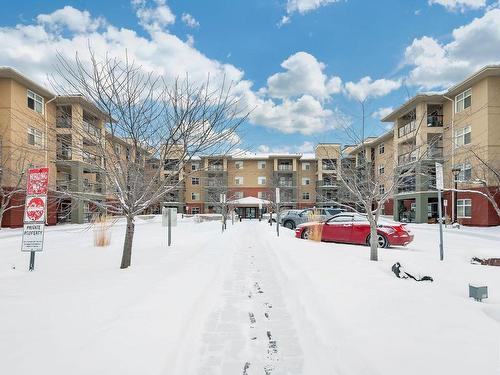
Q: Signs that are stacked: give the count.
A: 3